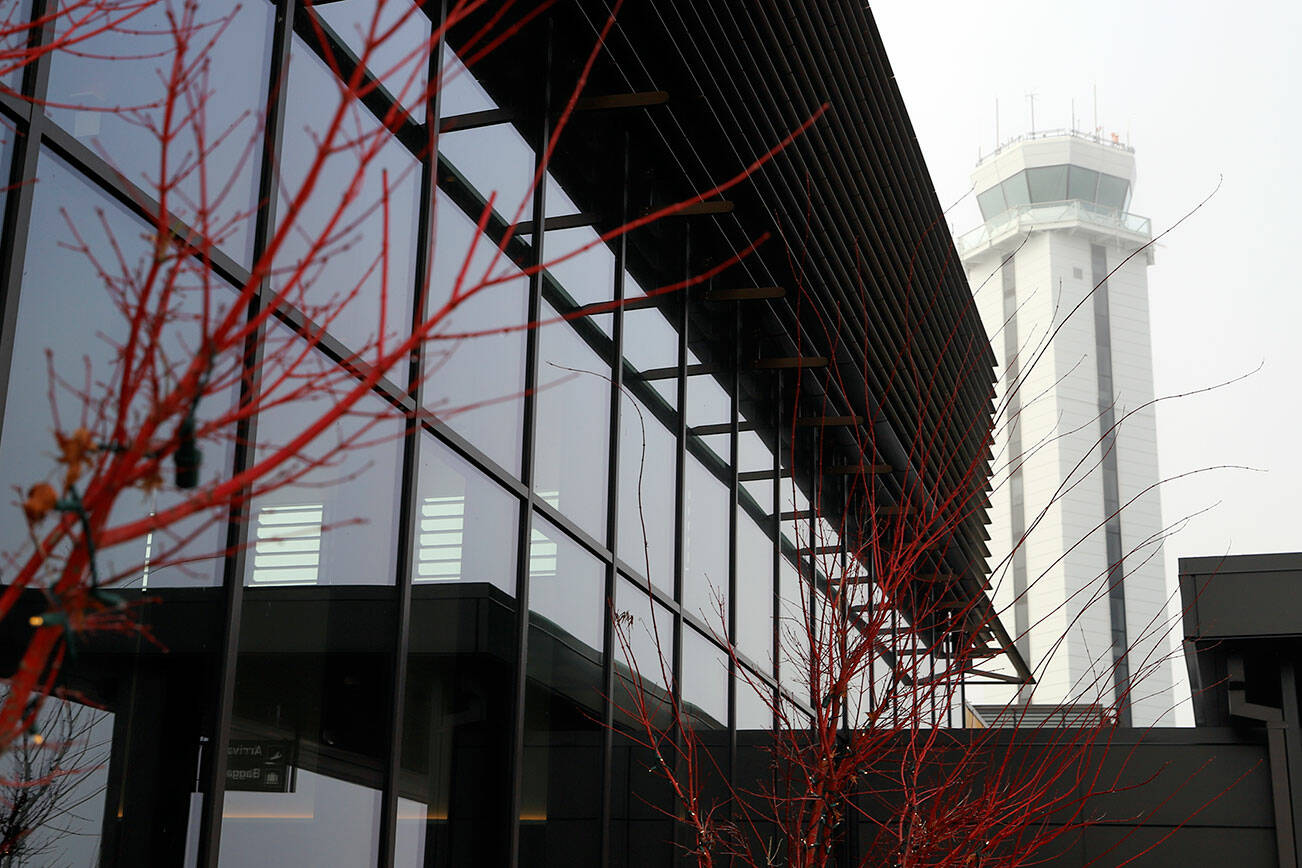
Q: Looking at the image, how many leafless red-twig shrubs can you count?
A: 2